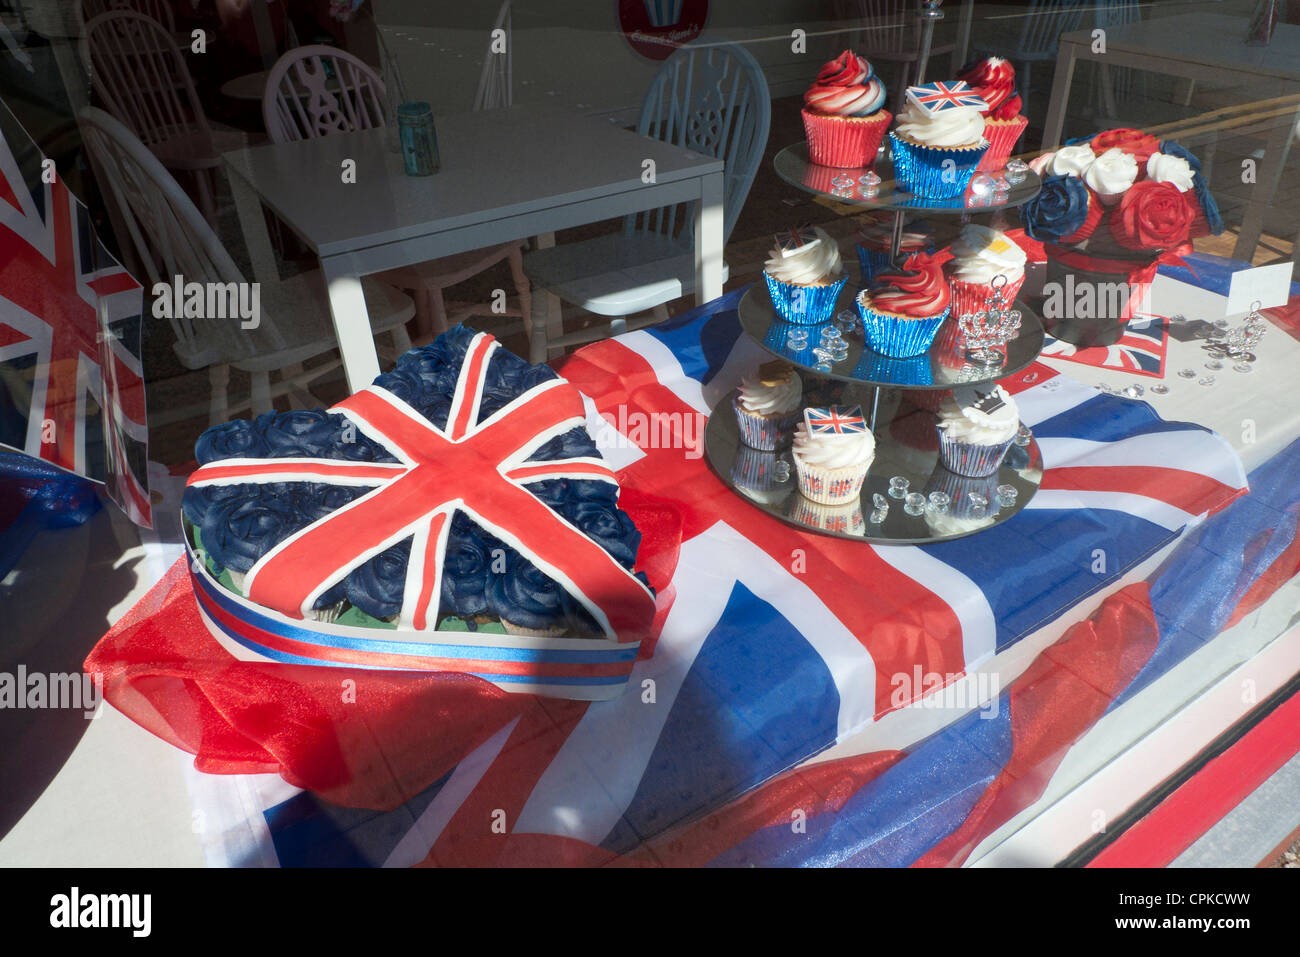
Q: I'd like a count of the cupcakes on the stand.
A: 10